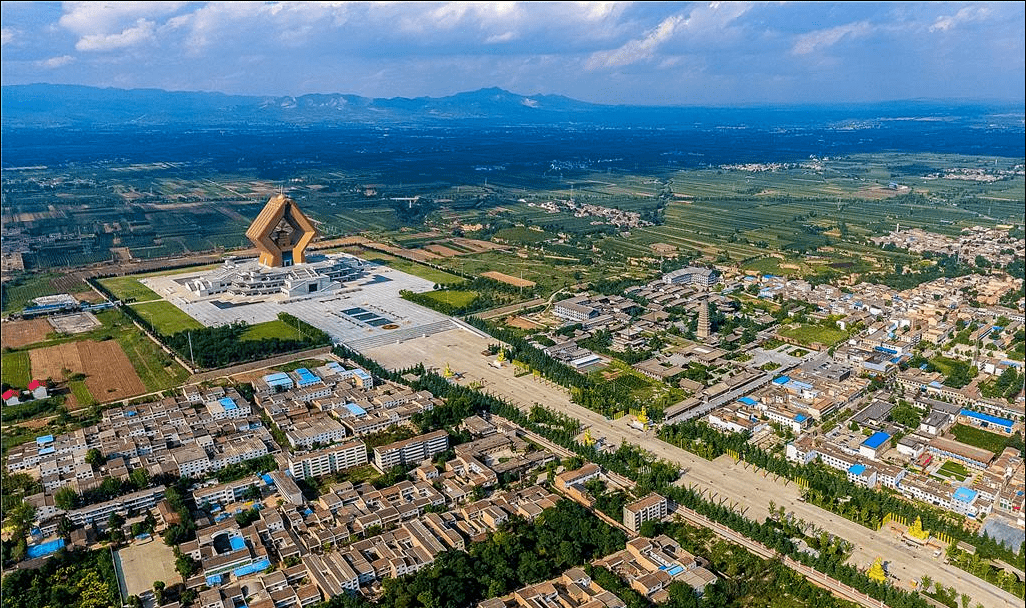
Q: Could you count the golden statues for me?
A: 6